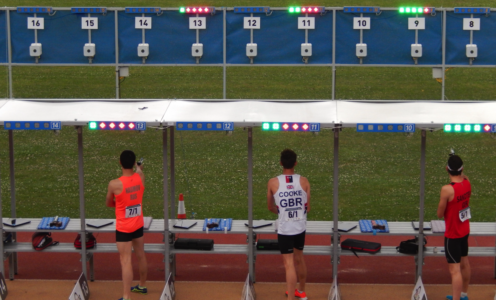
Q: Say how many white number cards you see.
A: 9